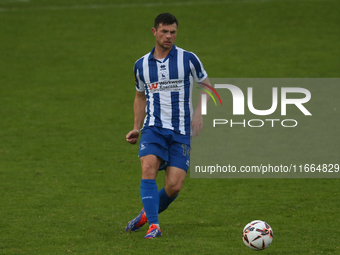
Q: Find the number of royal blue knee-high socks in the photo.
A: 2